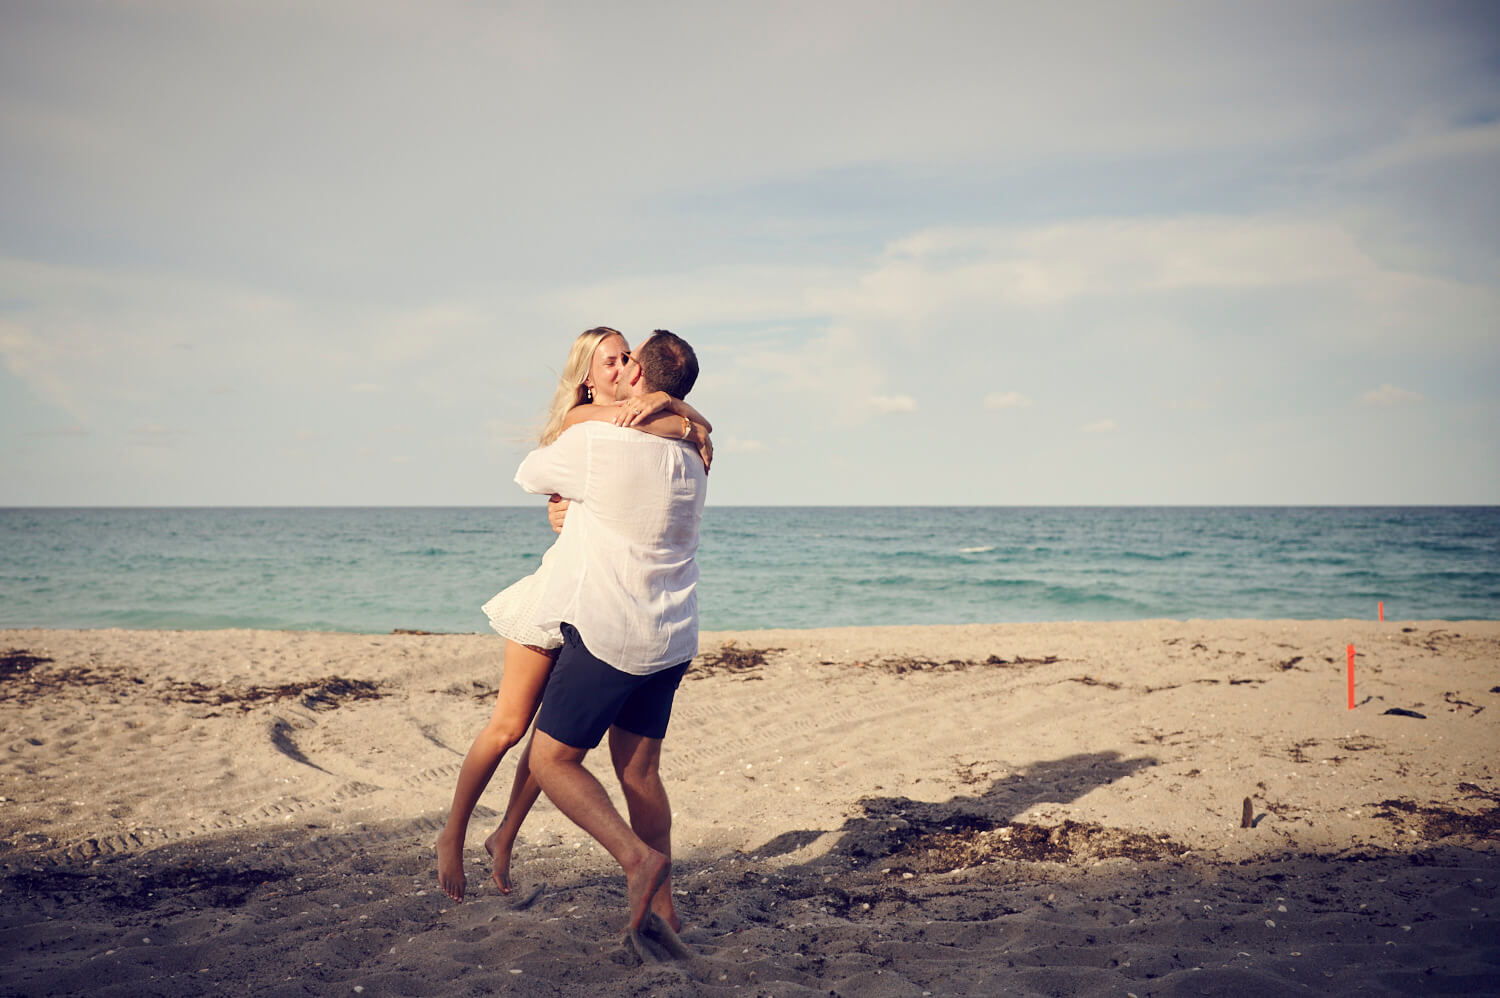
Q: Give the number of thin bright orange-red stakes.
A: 2